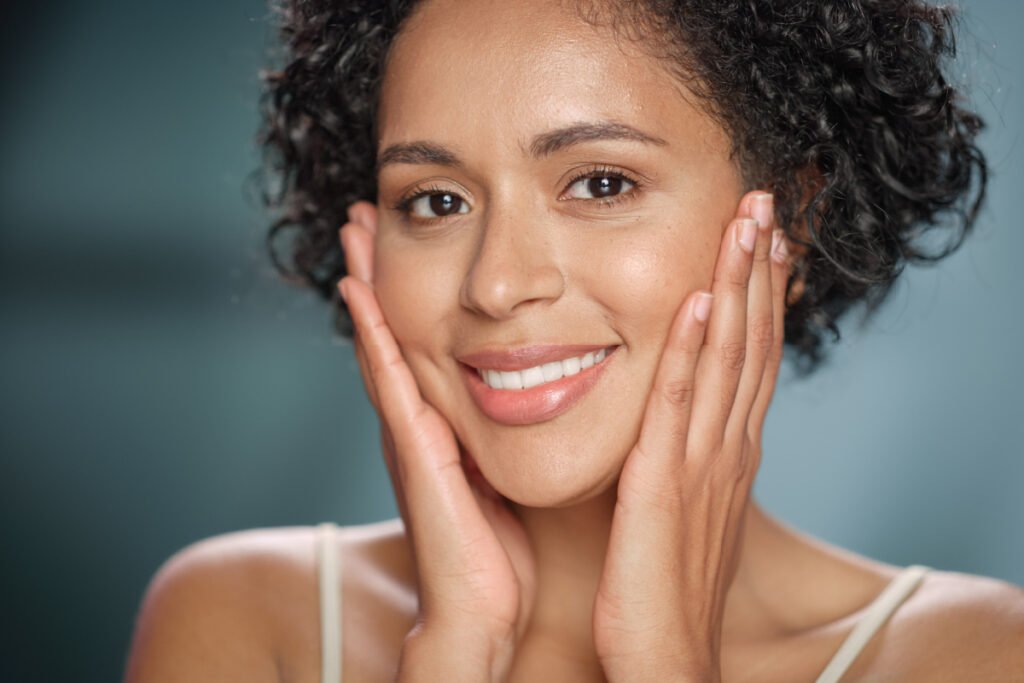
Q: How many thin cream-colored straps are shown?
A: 2